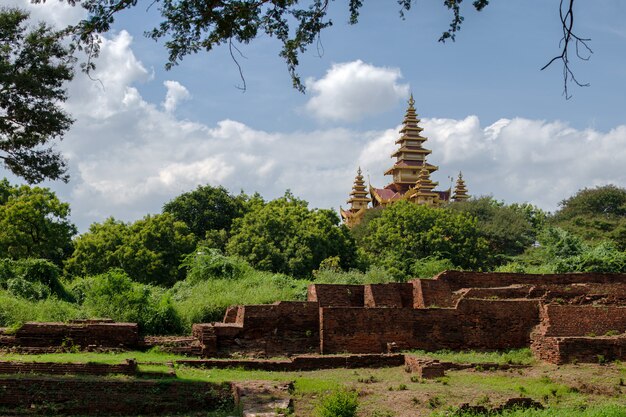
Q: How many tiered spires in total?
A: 4